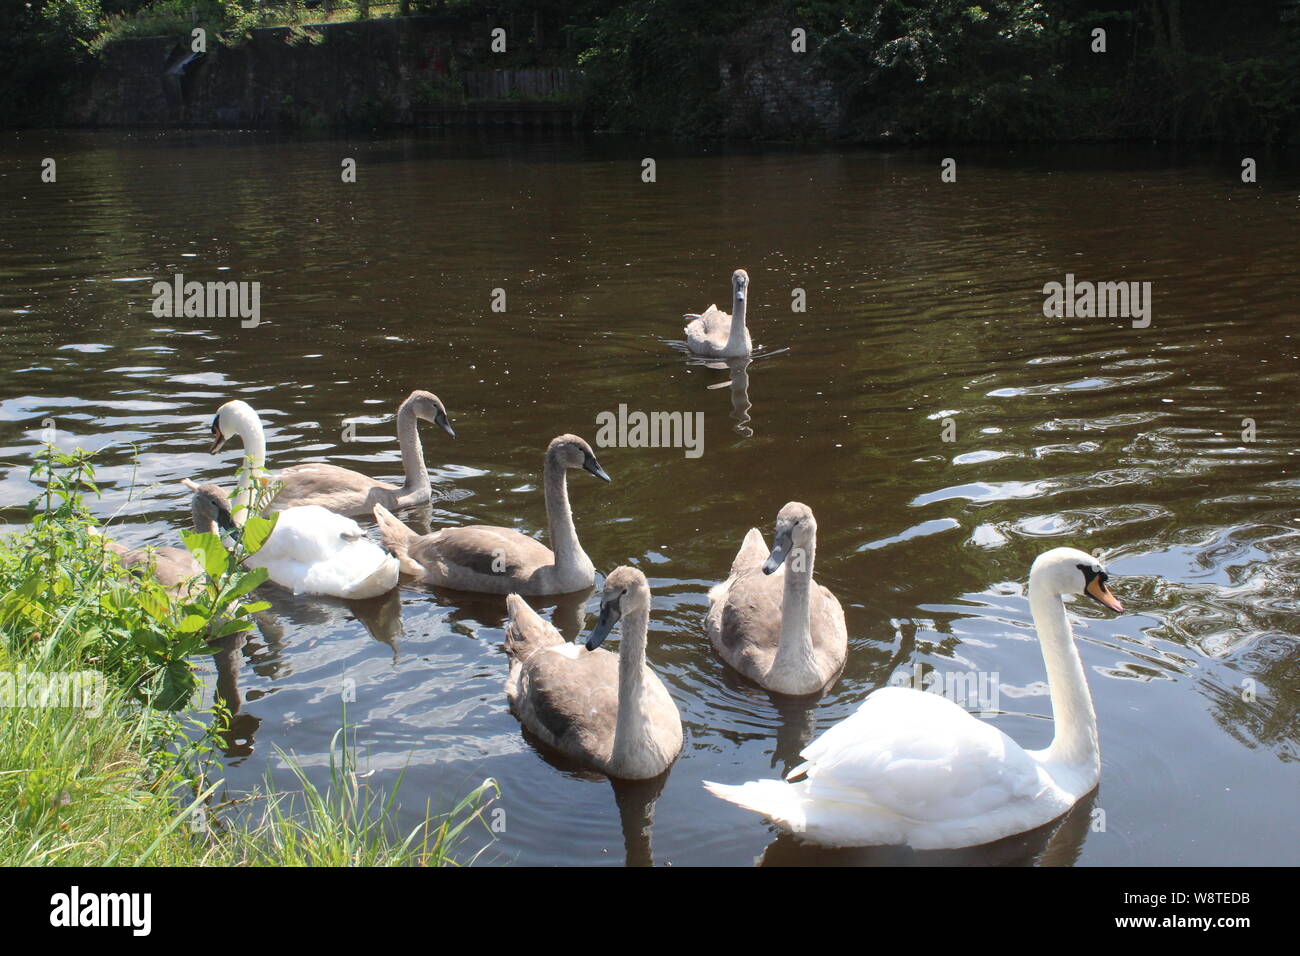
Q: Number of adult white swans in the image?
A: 2